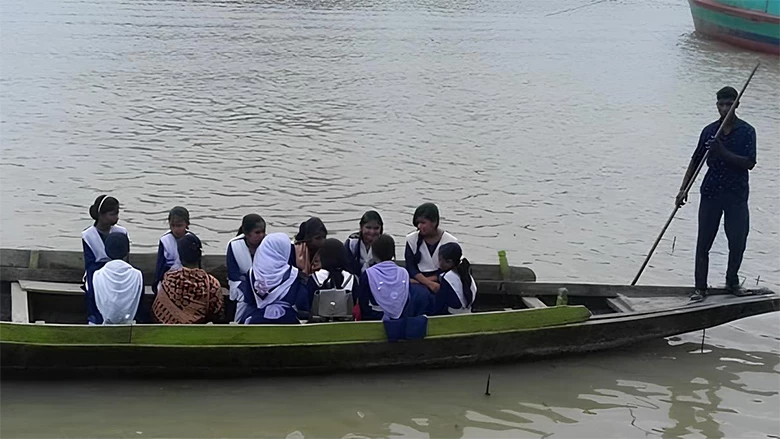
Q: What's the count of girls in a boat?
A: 12